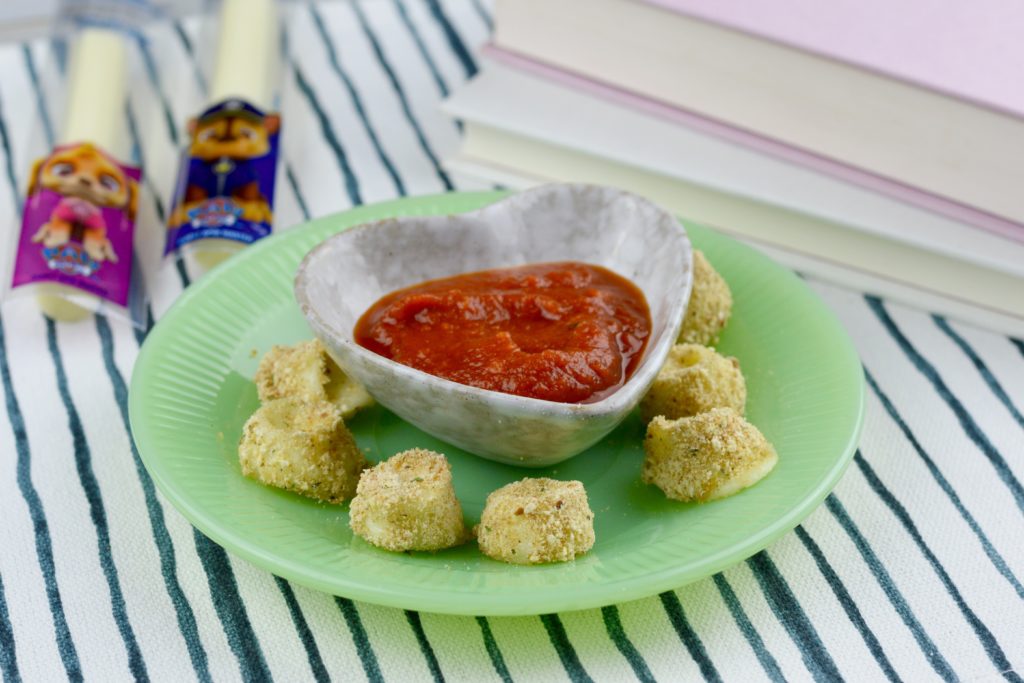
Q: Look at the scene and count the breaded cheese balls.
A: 7